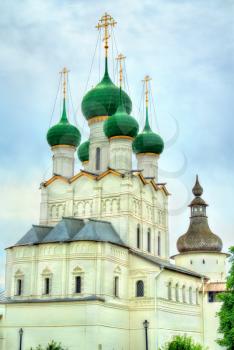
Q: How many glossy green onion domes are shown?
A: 5